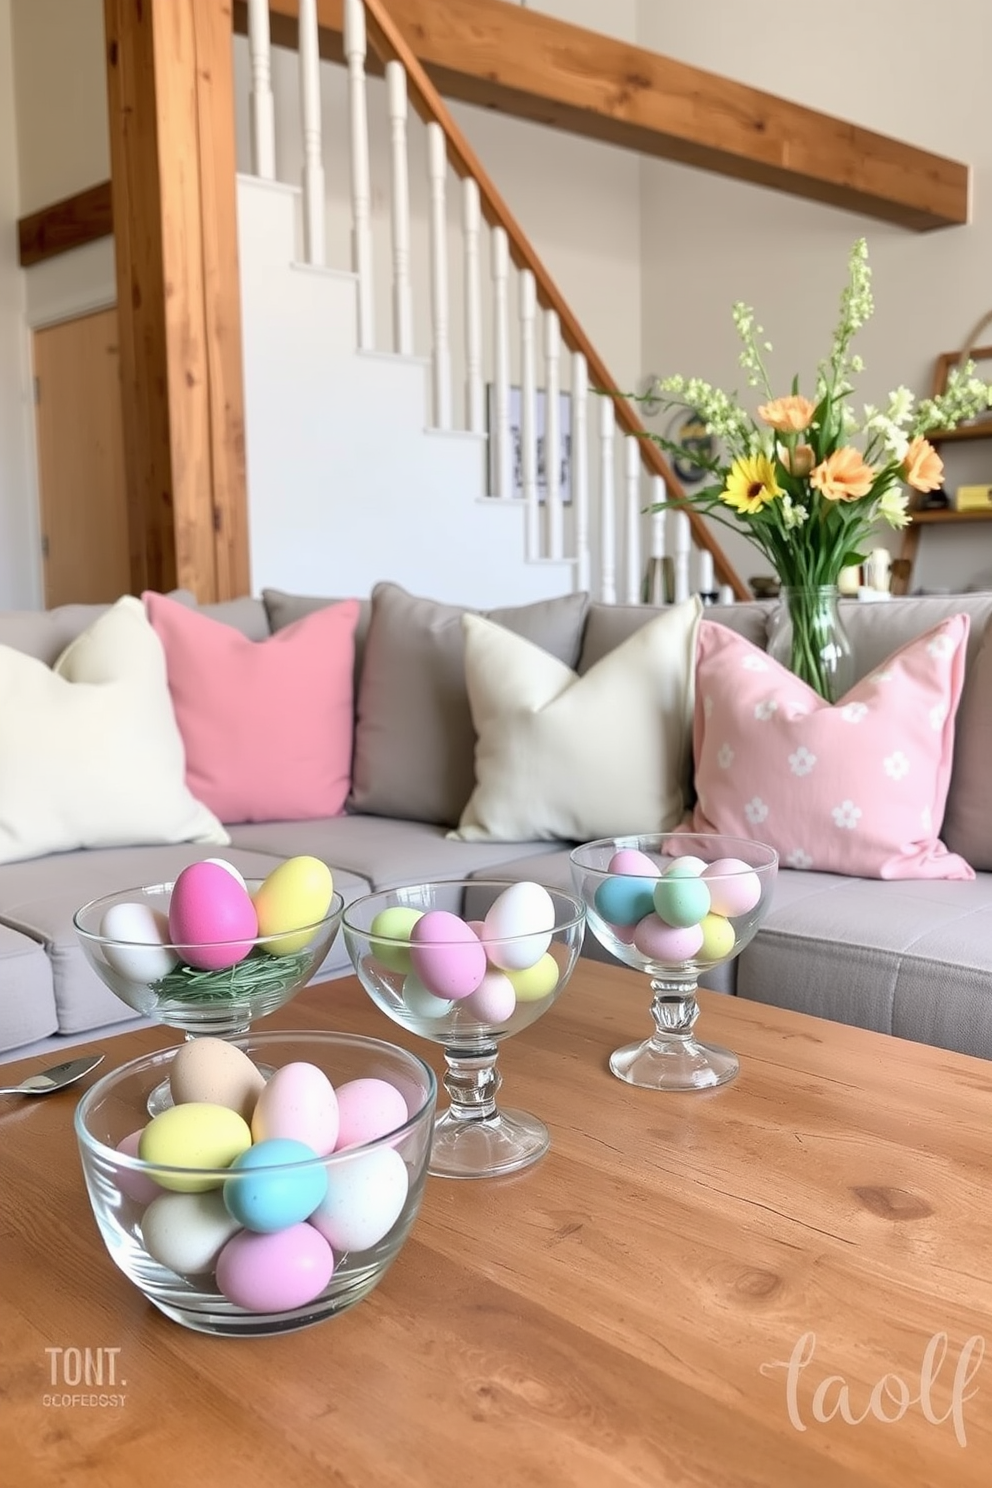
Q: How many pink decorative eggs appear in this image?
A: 12